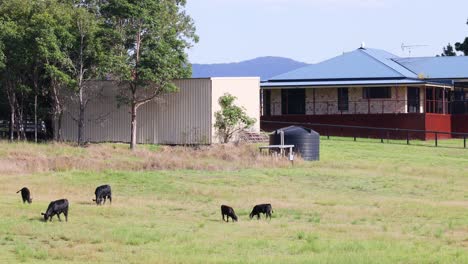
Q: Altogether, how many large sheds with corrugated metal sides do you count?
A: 1